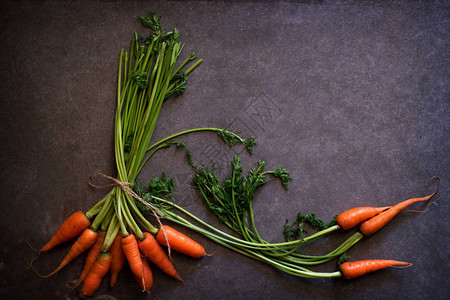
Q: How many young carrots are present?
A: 12